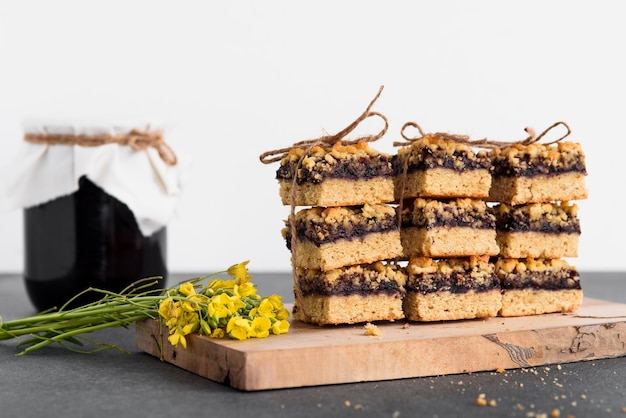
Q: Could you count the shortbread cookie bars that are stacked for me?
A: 9